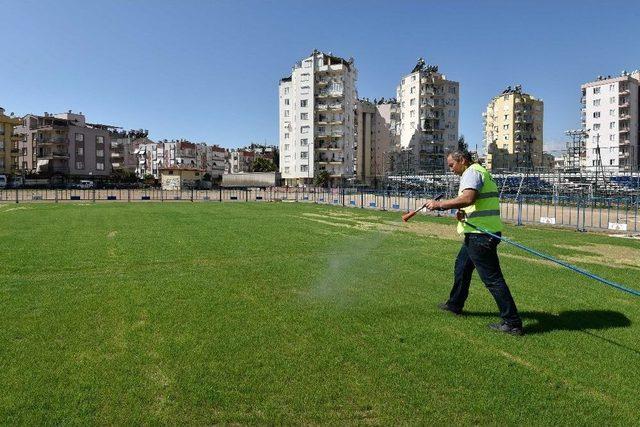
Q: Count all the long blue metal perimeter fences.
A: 1